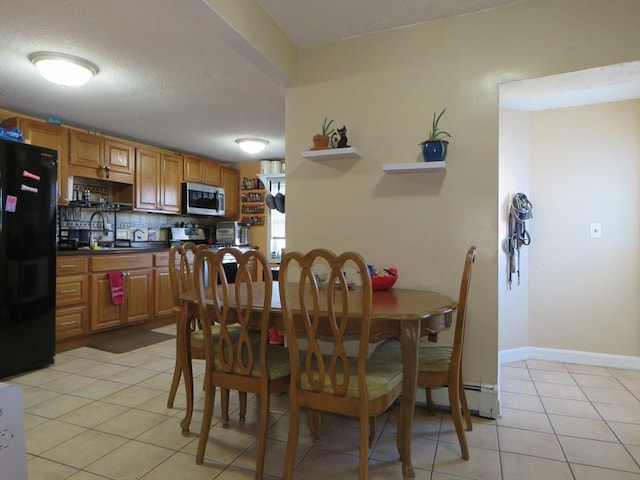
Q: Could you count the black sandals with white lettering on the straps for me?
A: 0